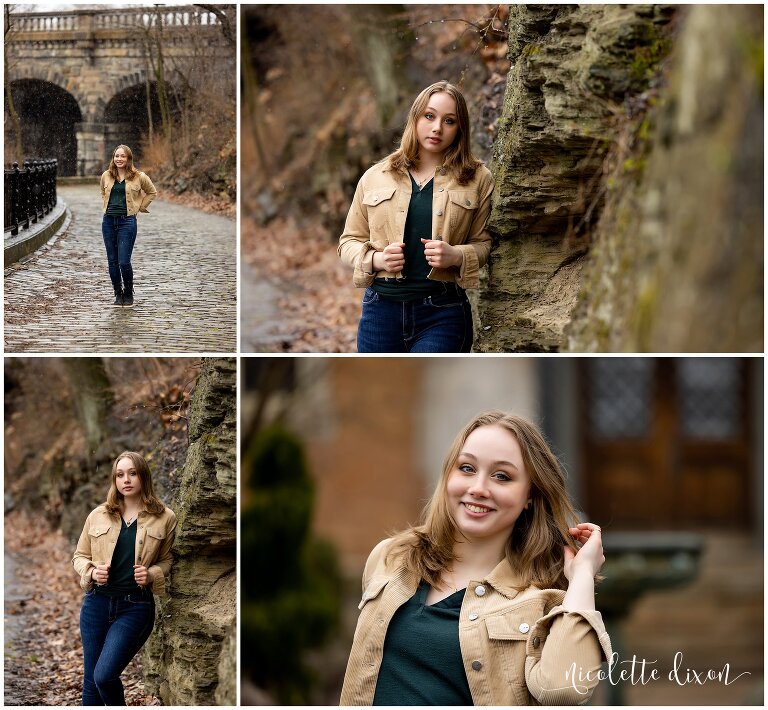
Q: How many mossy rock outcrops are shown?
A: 2